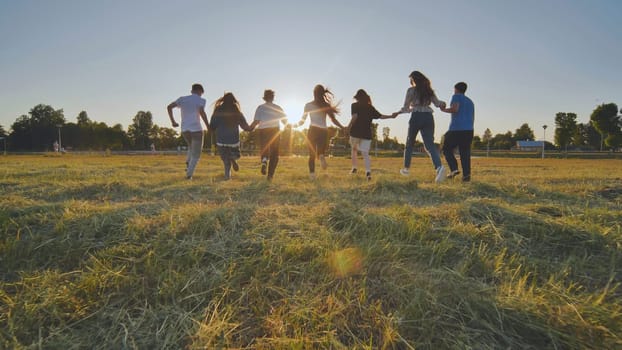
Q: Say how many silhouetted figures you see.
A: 7